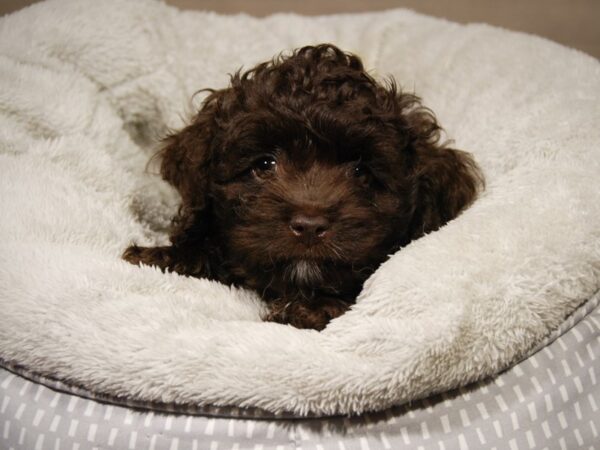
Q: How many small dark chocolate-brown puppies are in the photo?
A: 1